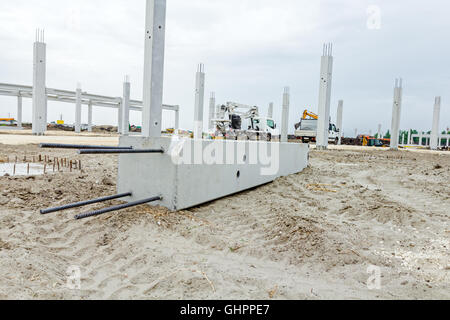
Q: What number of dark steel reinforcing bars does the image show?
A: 4